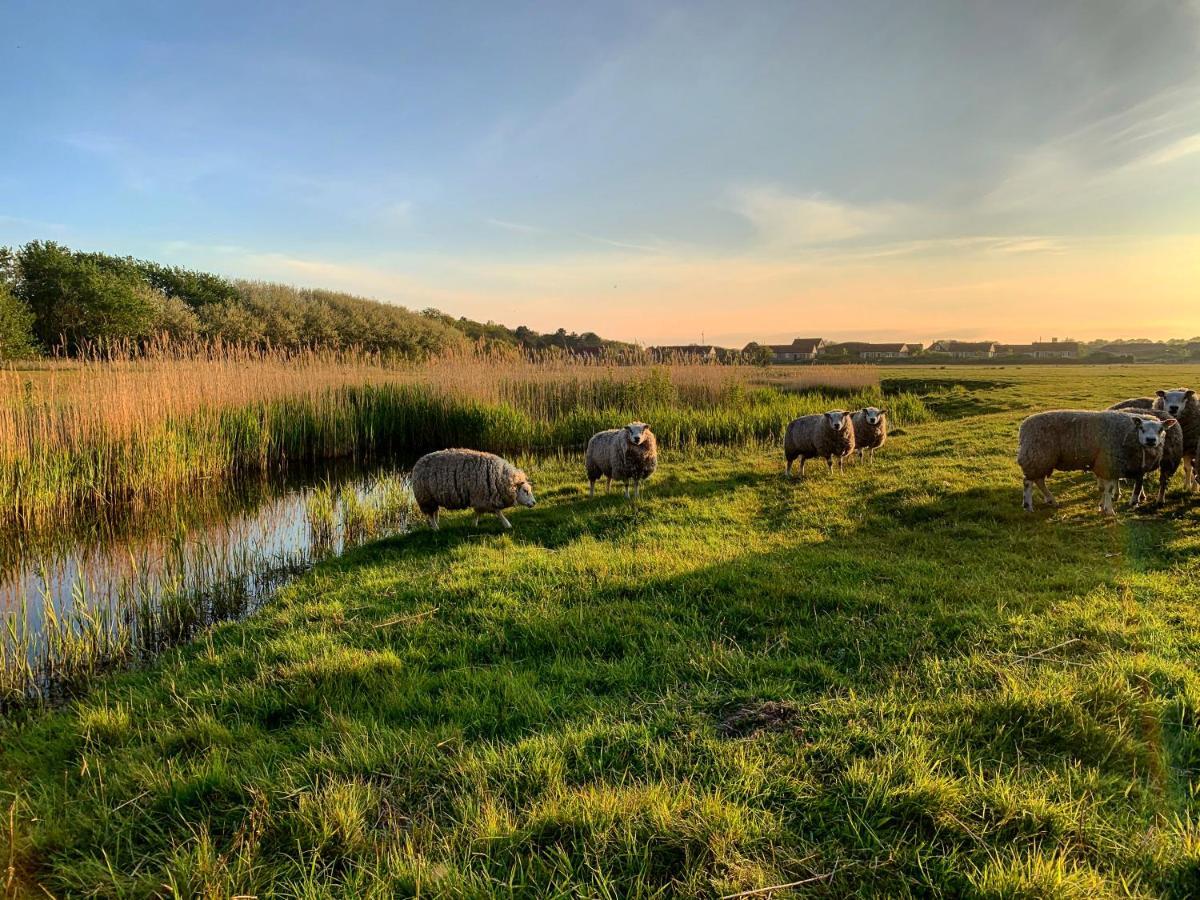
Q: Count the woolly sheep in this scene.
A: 7